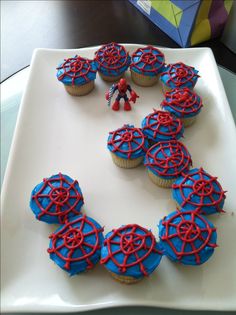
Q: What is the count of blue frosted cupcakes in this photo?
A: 13